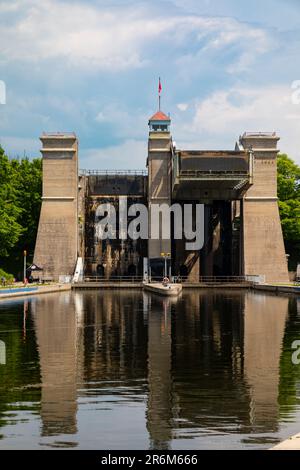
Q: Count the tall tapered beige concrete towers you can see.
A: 2